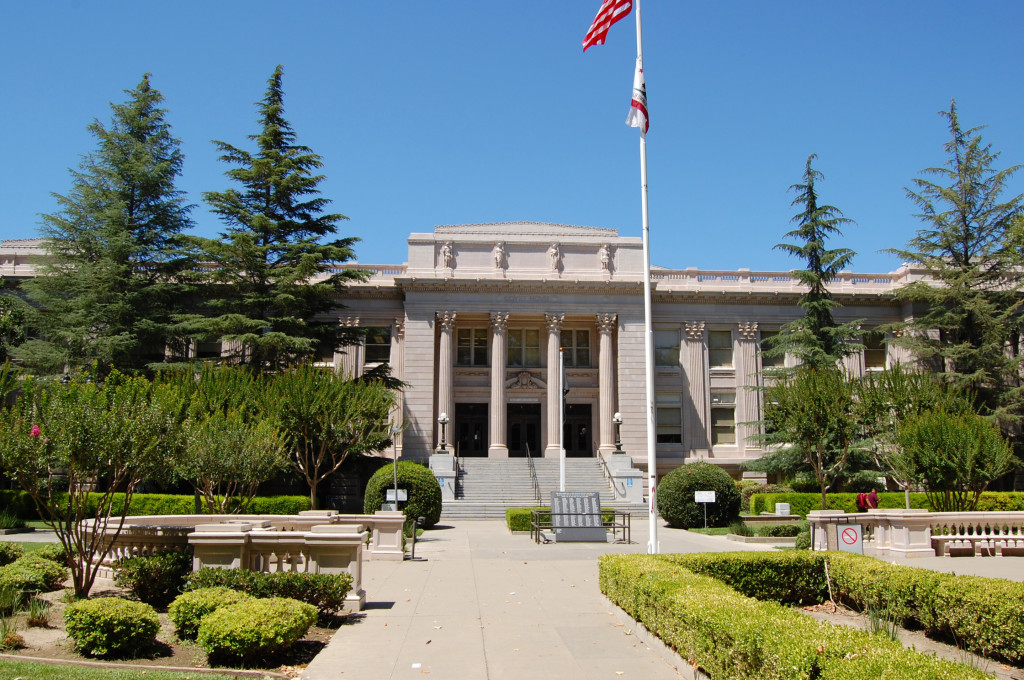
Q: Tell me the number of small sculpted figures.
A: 4